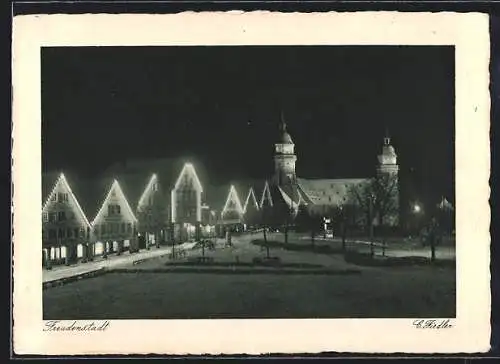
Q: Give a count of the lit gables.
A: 7